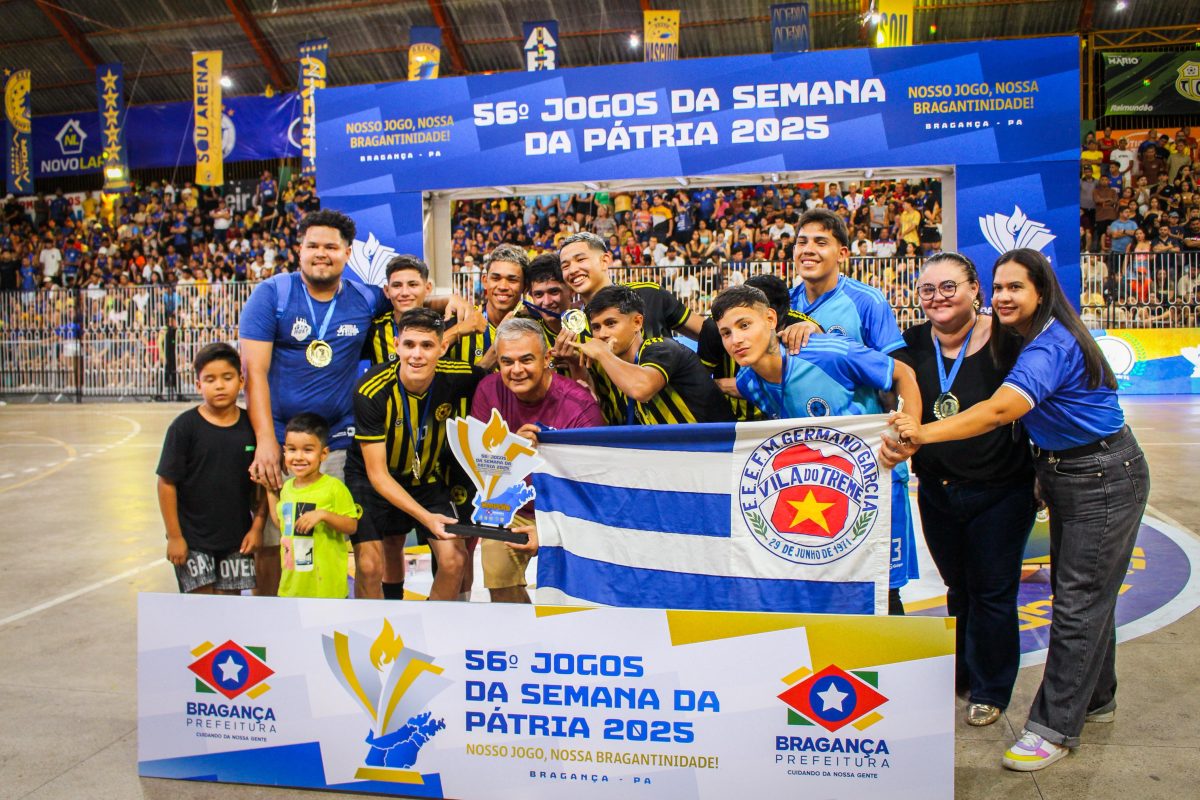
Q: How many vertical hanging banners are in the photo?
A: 9